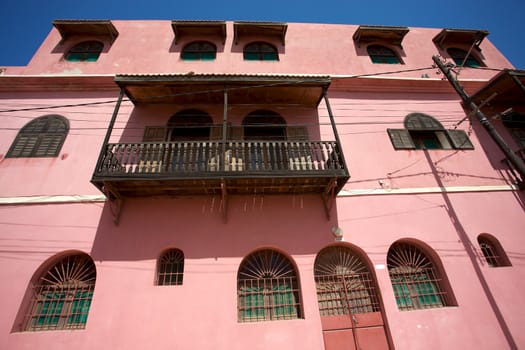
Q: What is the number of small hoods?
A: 5